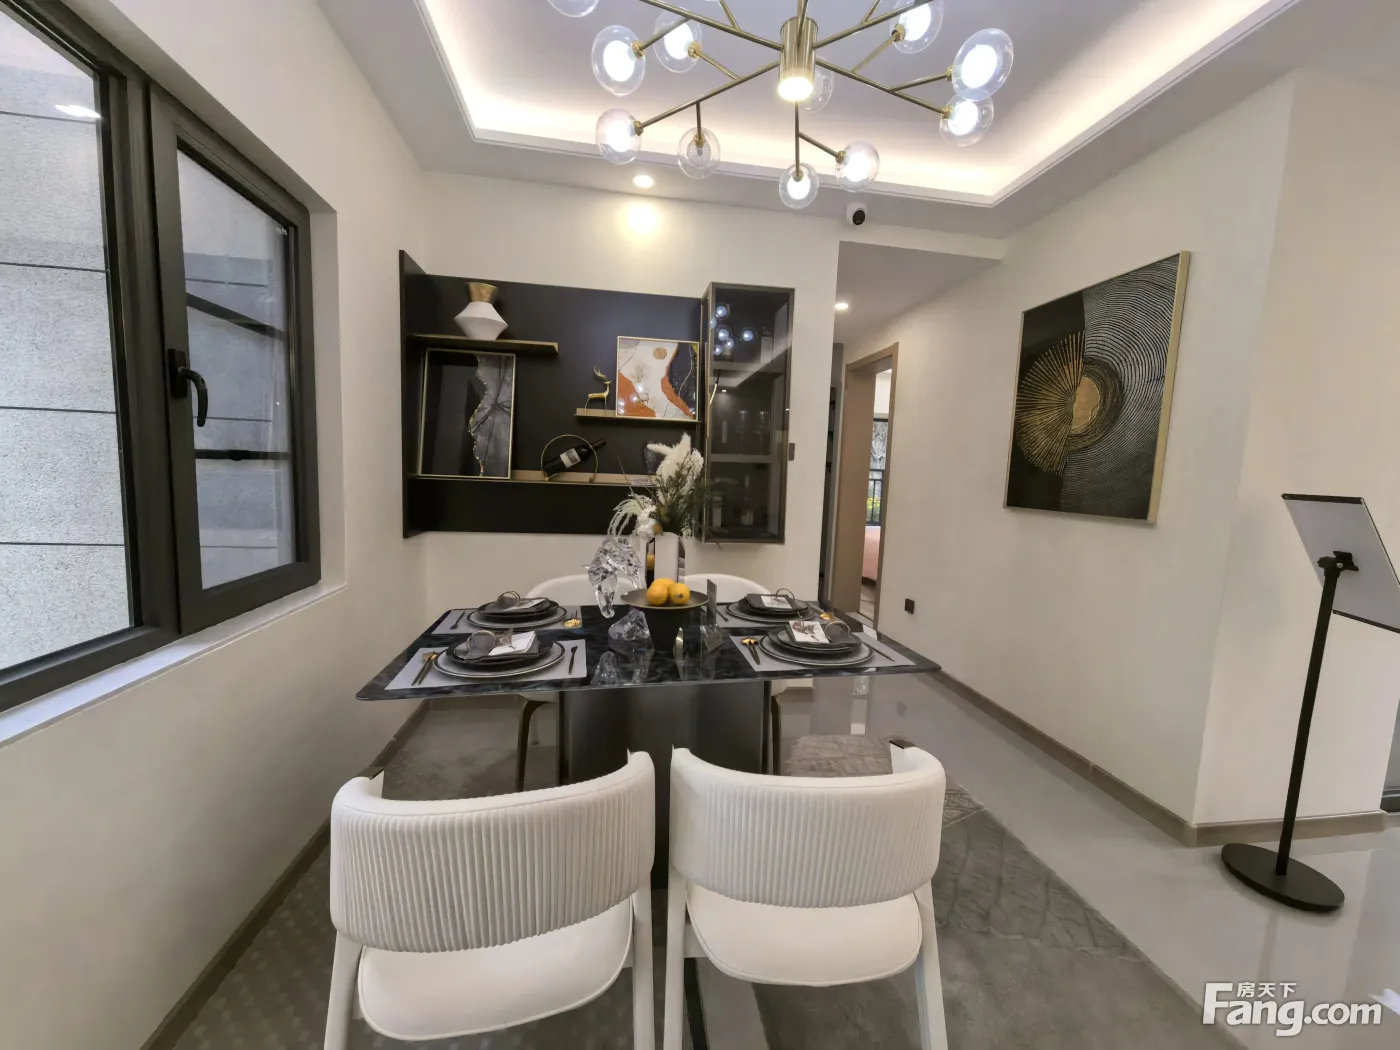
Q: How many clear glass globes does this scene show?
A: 11